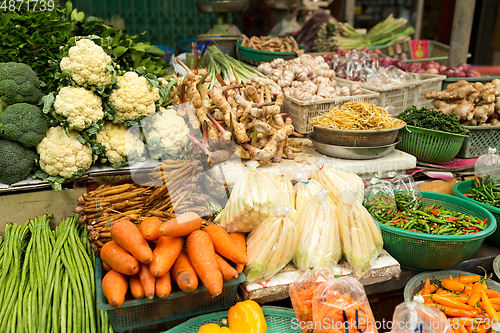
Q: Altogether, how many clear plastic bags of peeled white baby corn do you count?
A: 7